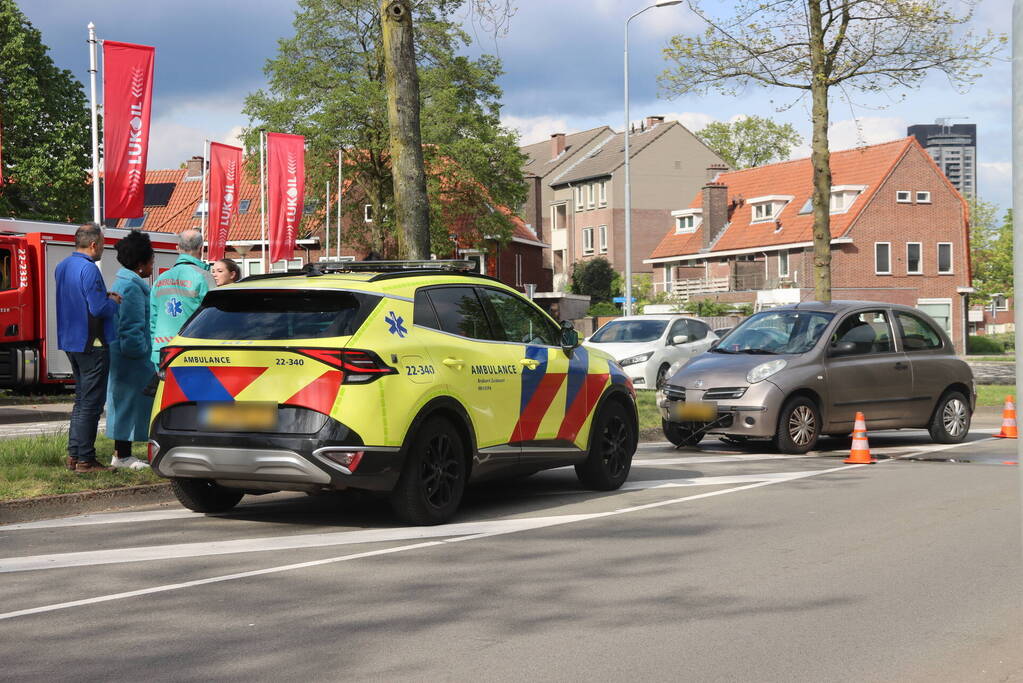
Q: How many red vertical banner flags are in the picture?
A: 3